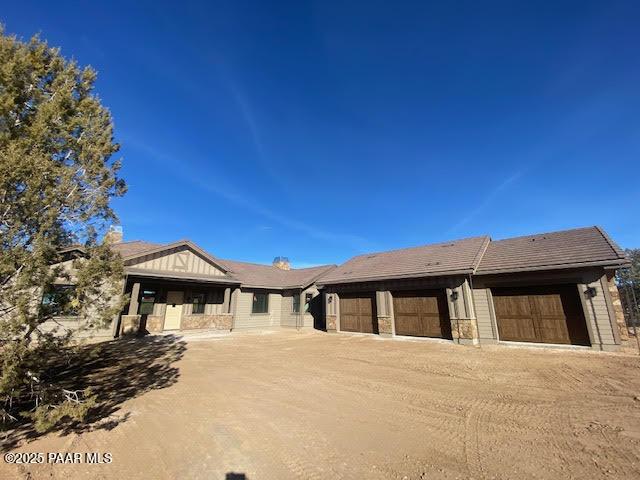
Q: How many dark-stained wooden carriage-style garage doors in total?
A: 3